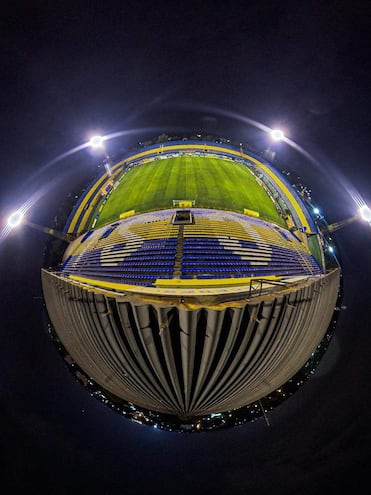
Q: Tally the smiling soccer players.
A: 0